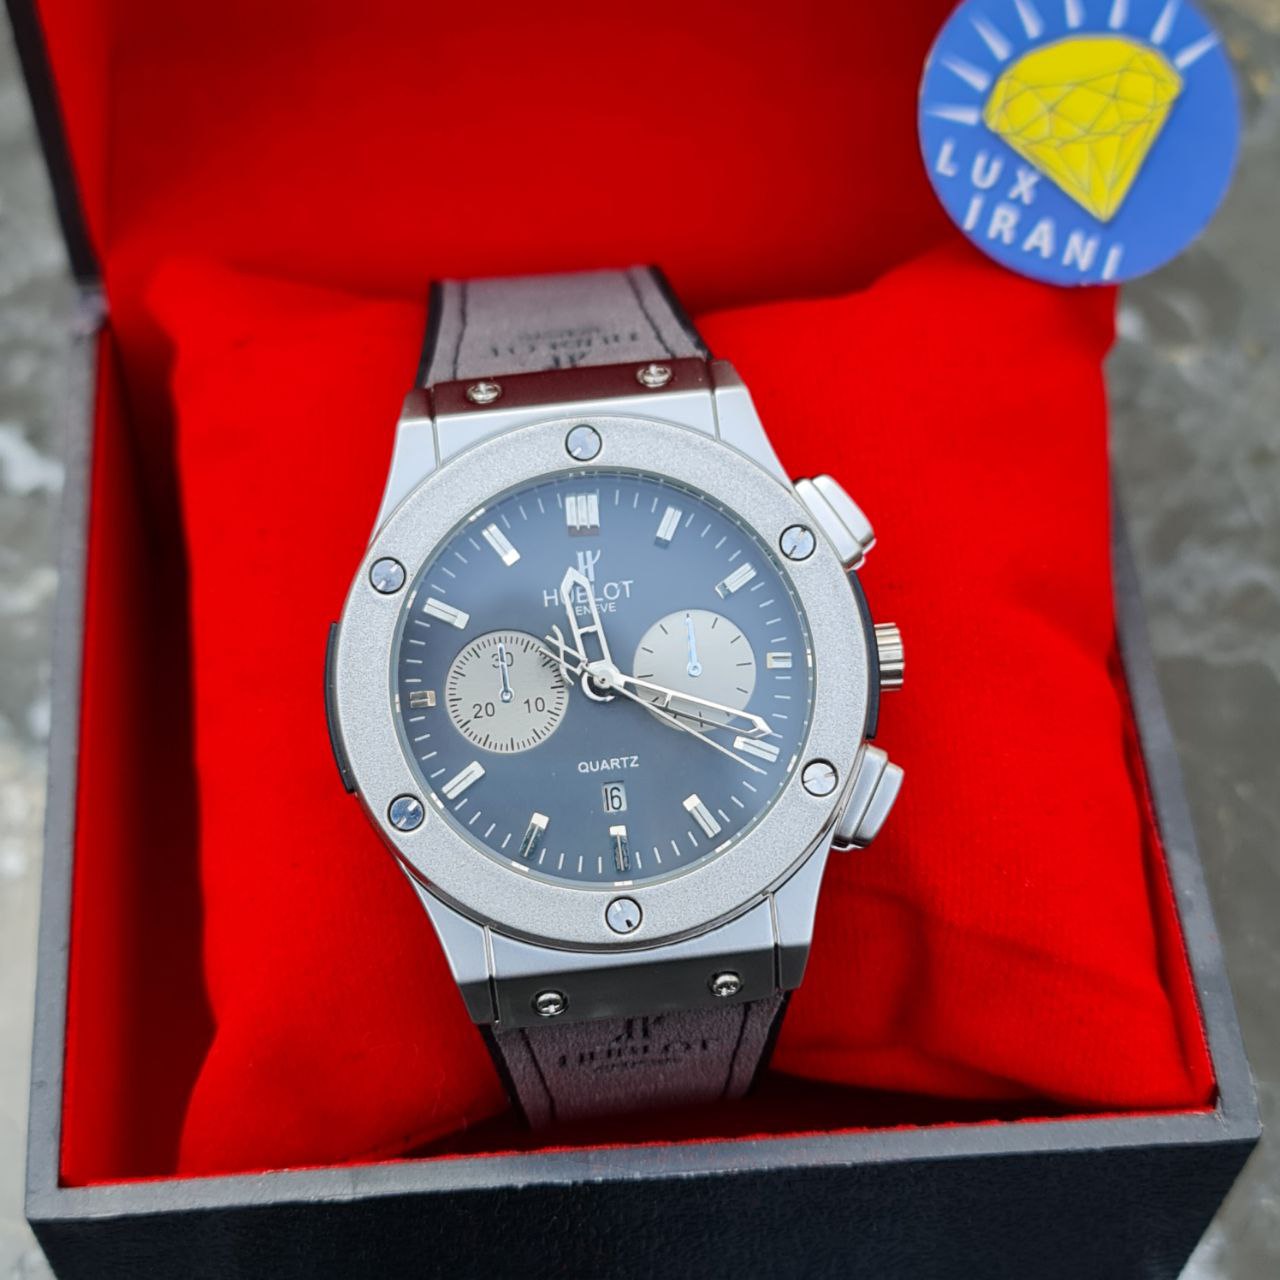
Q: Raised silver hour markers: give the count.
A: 12